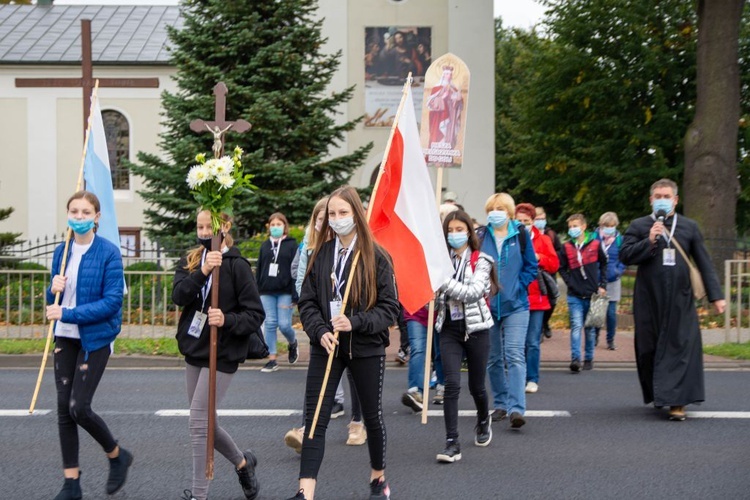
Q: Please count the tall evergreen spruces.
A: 1